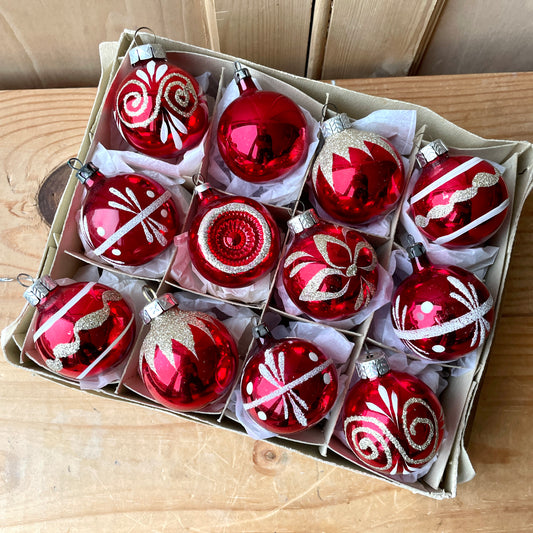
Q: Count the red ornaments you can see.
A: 12